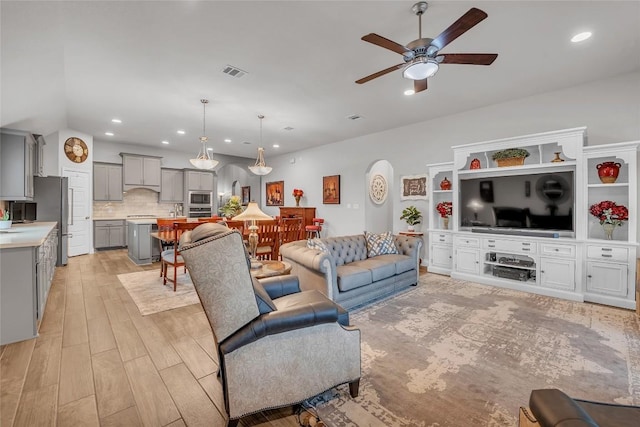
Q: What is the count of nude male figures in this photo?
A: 0